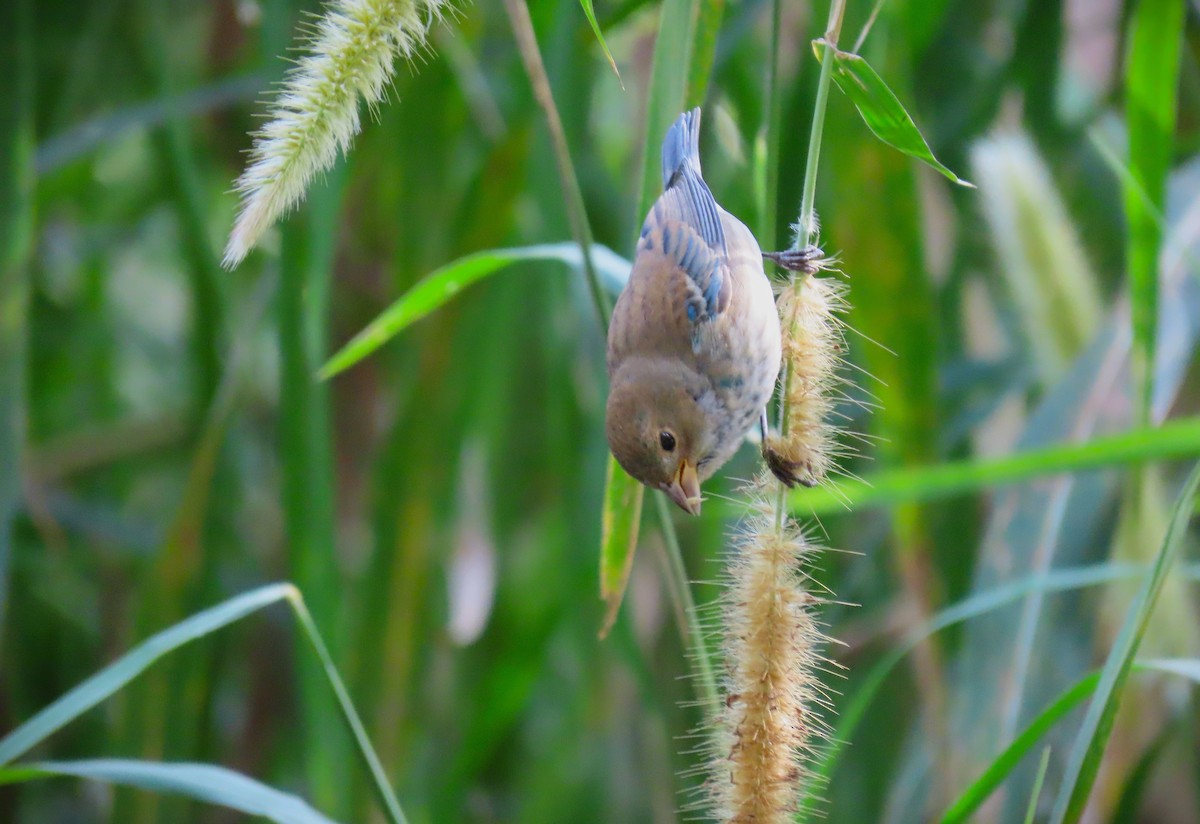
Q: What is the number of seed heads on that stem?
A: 2